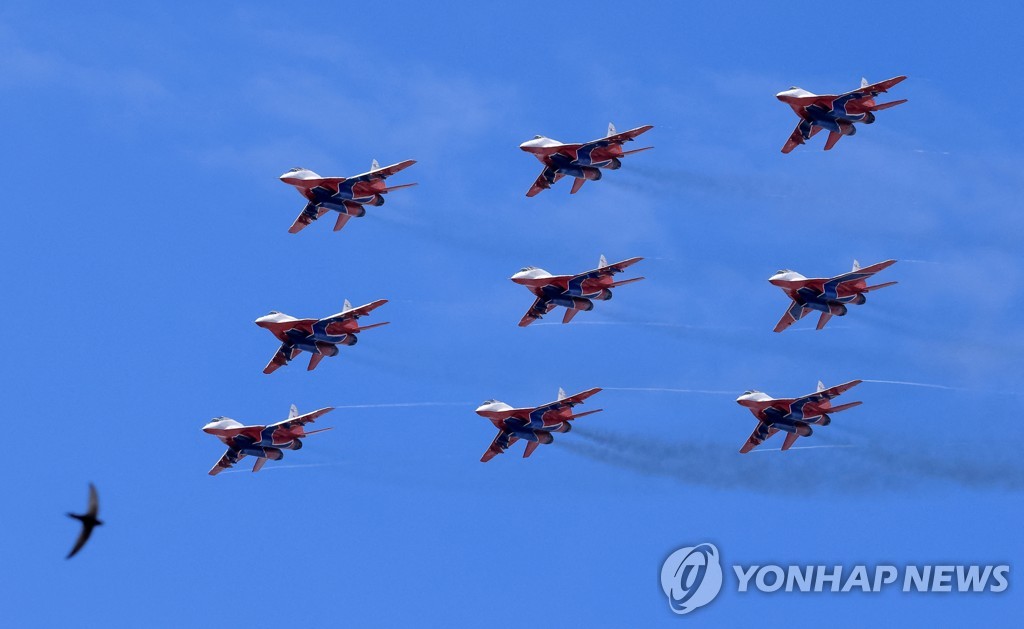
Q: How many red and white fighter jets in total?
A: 9